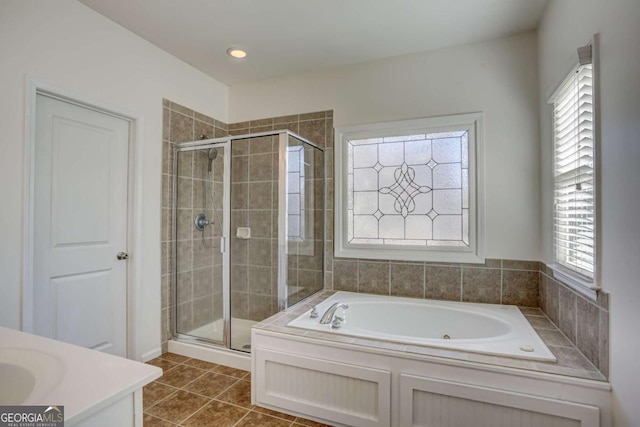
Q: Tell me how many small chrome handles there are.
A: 2